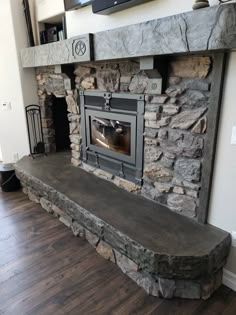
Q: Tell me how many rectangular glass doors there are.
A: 1